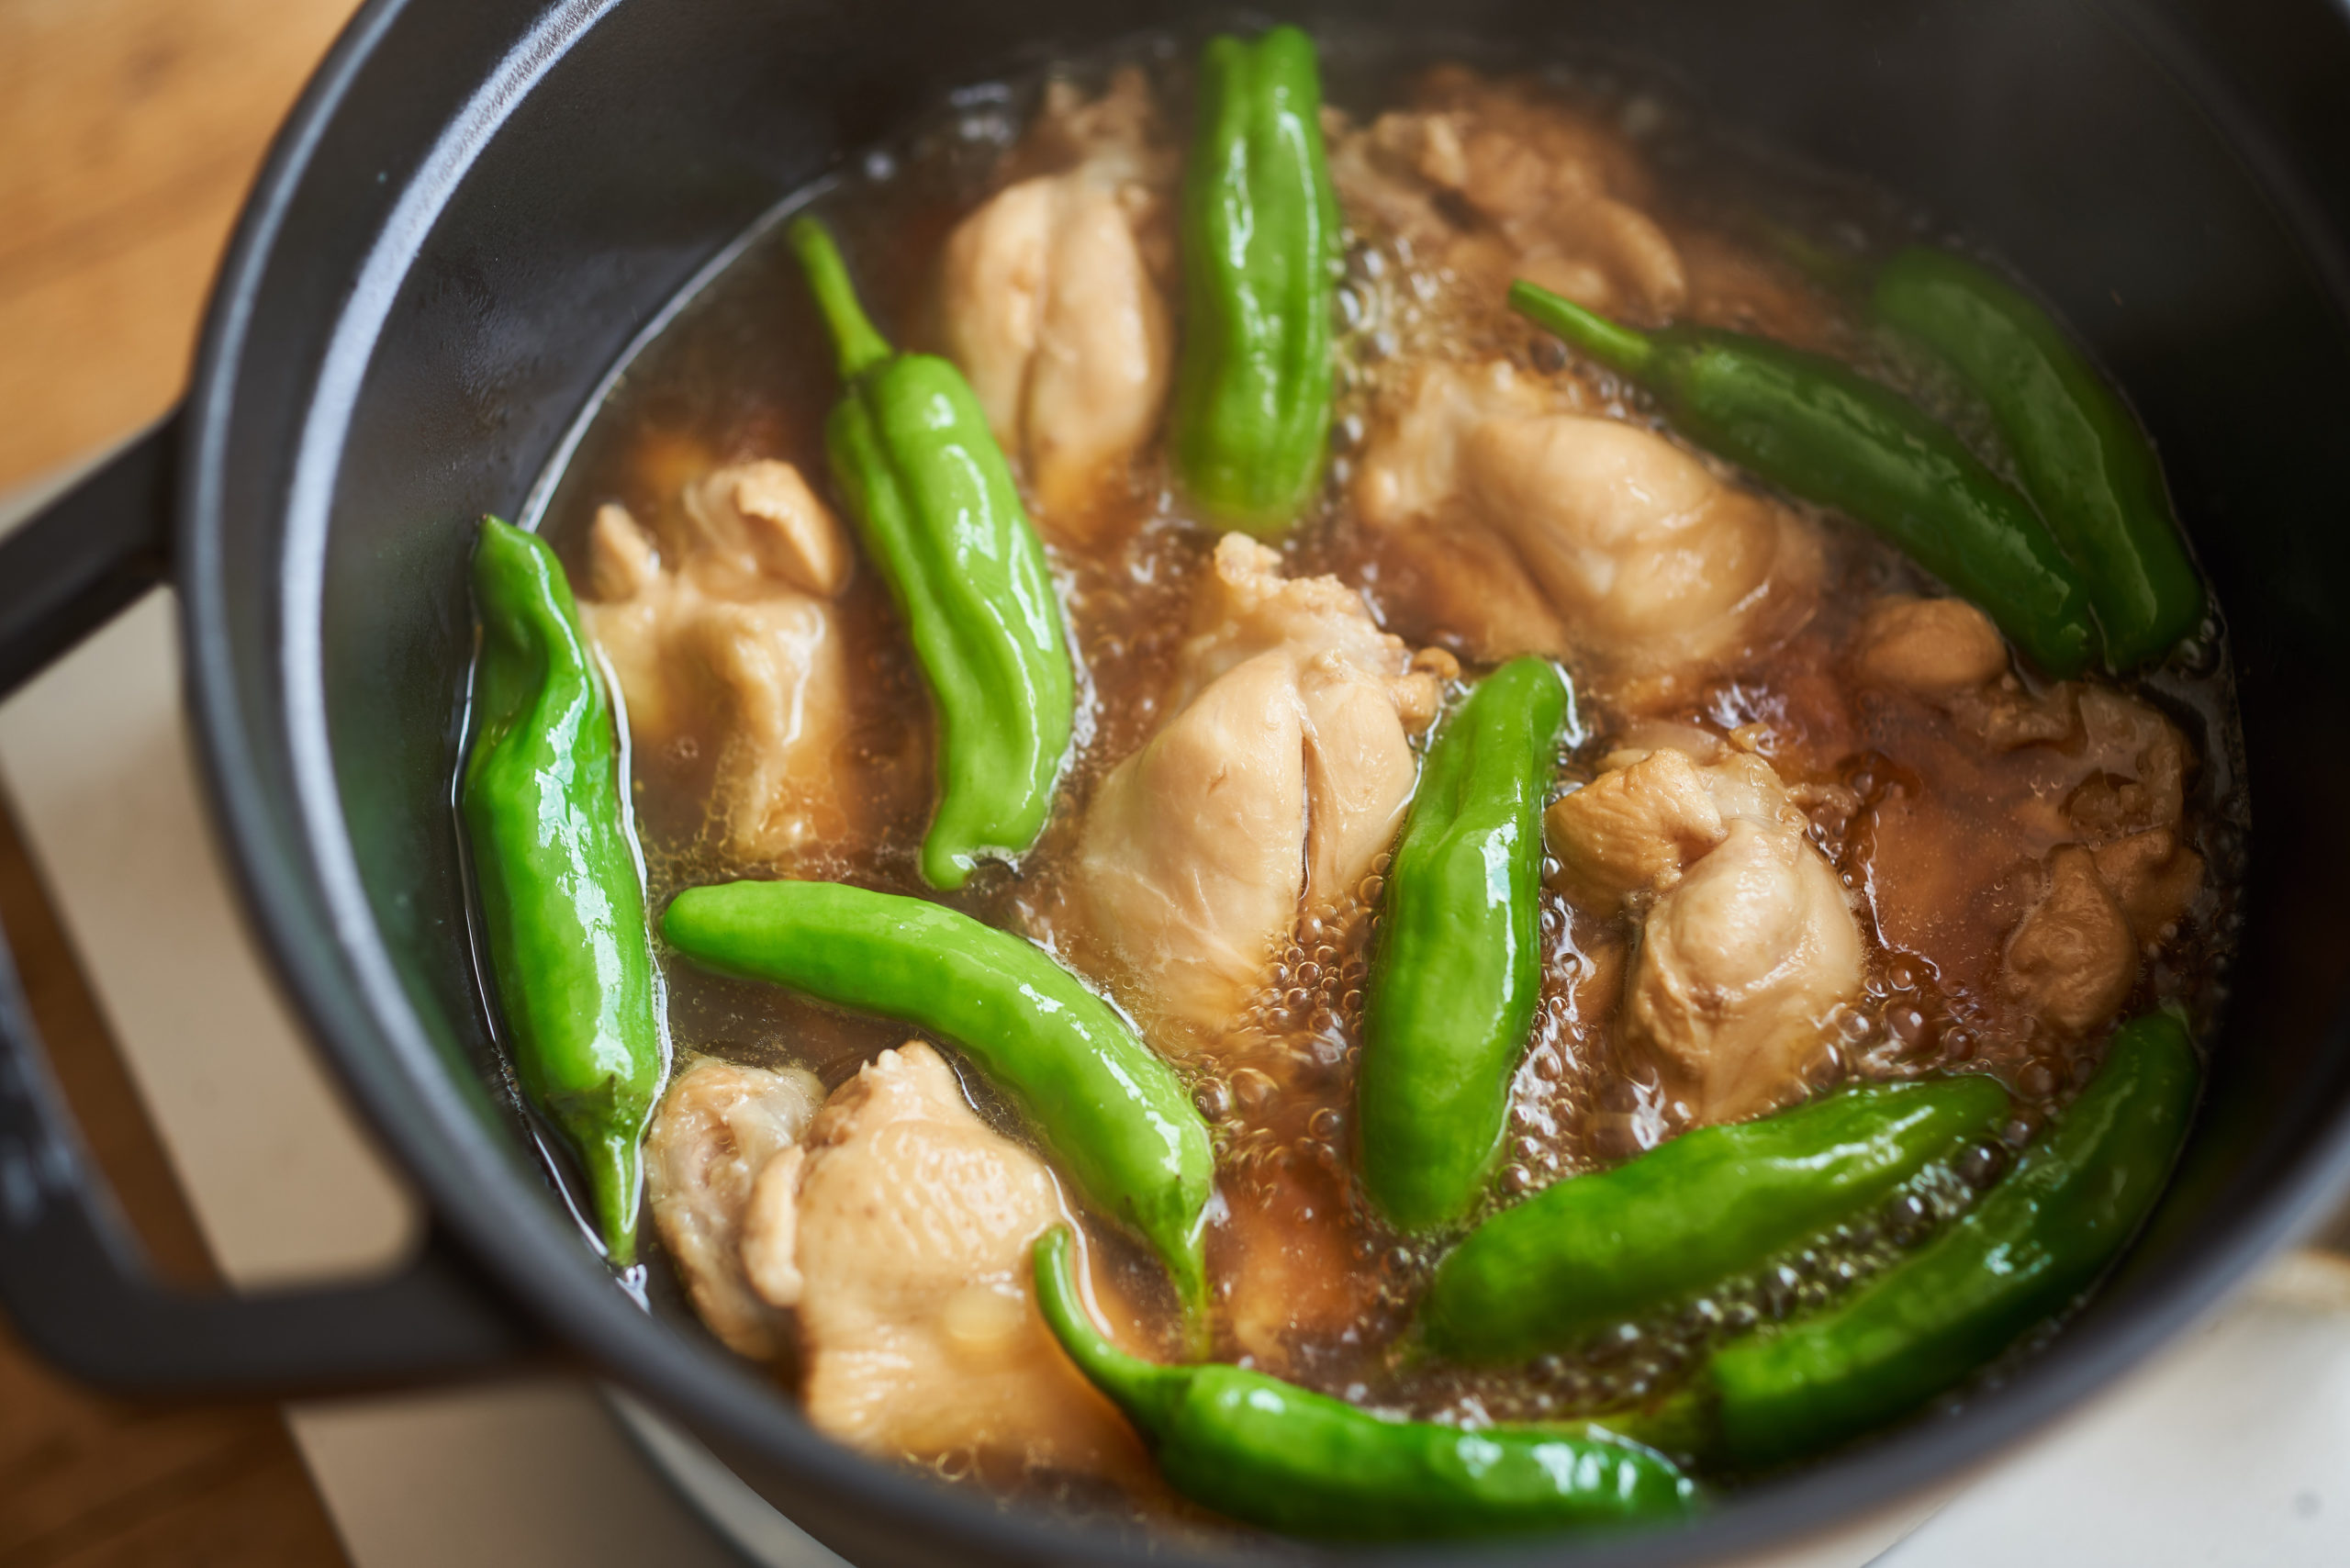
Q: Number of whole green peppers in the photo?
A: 10